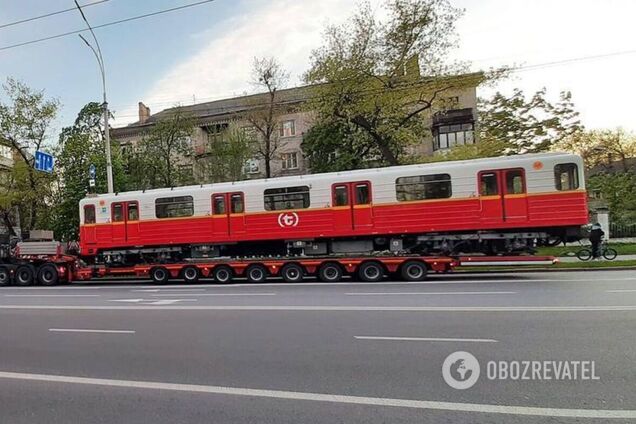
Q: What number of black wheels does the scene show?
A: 13